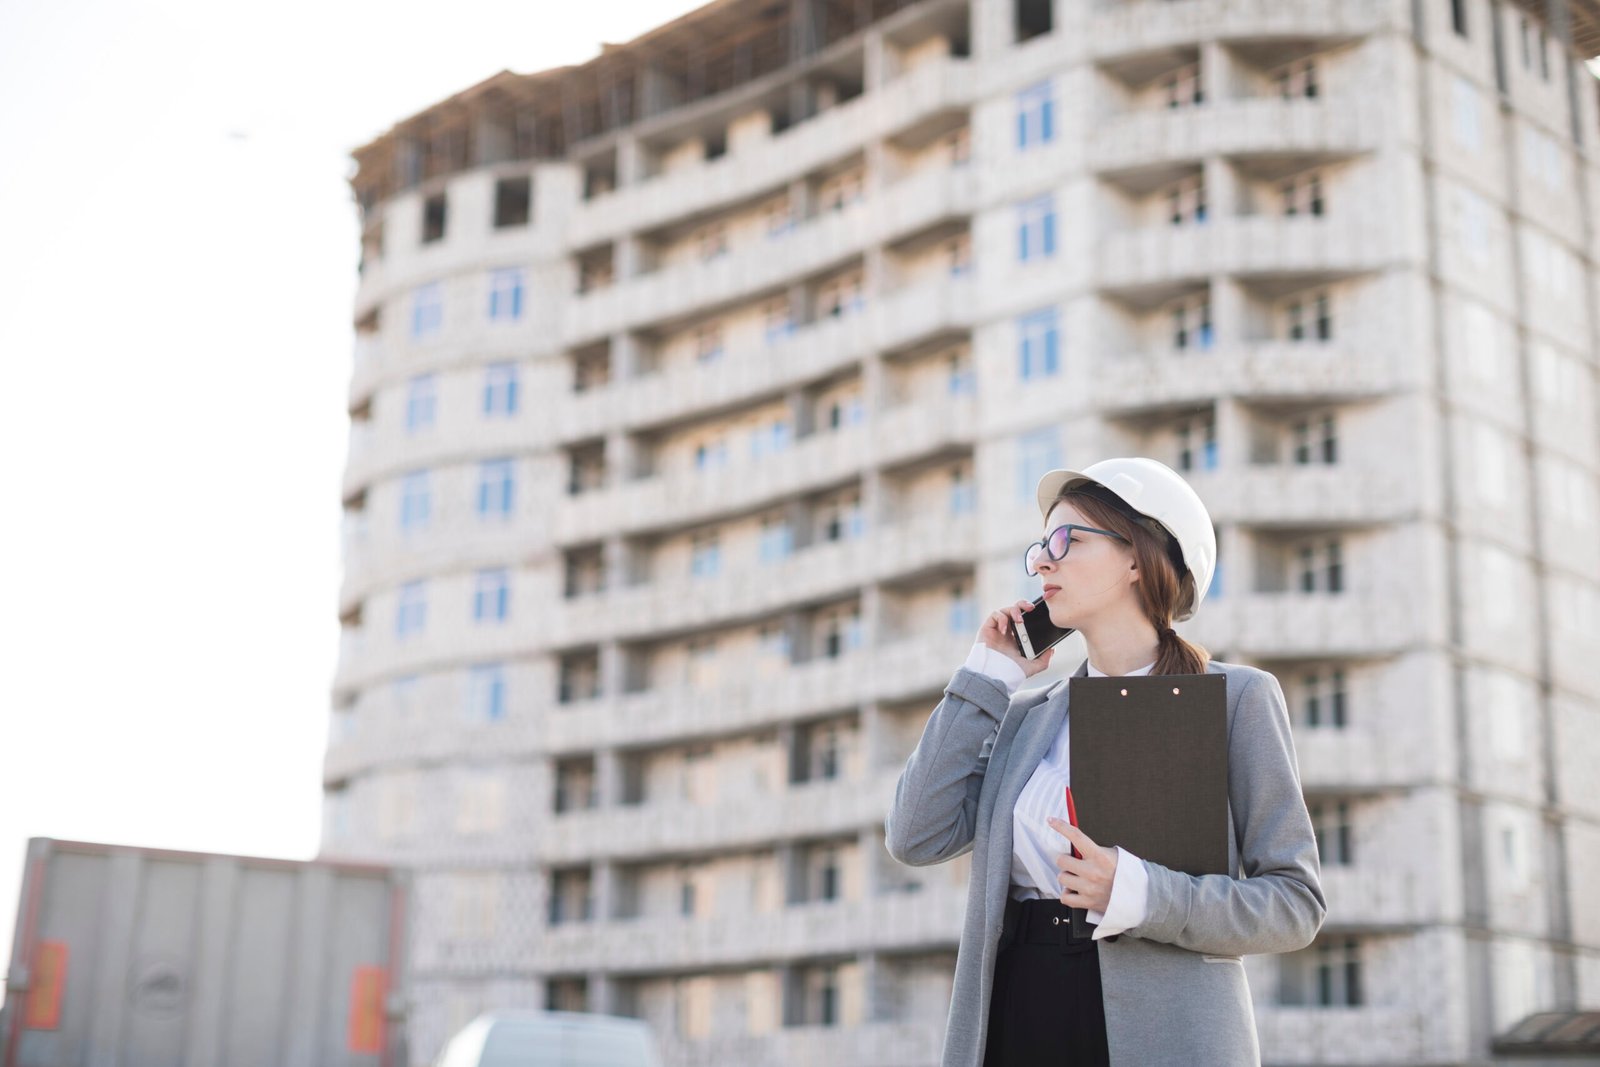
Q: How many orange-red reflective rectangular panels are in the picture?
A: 2